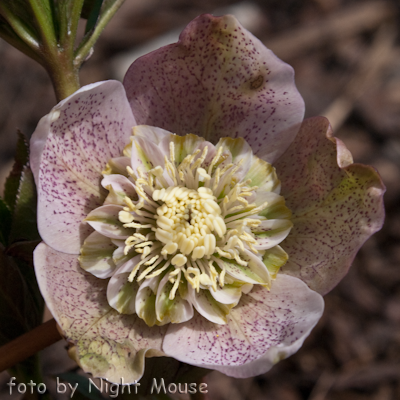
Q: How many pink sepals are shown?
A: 5